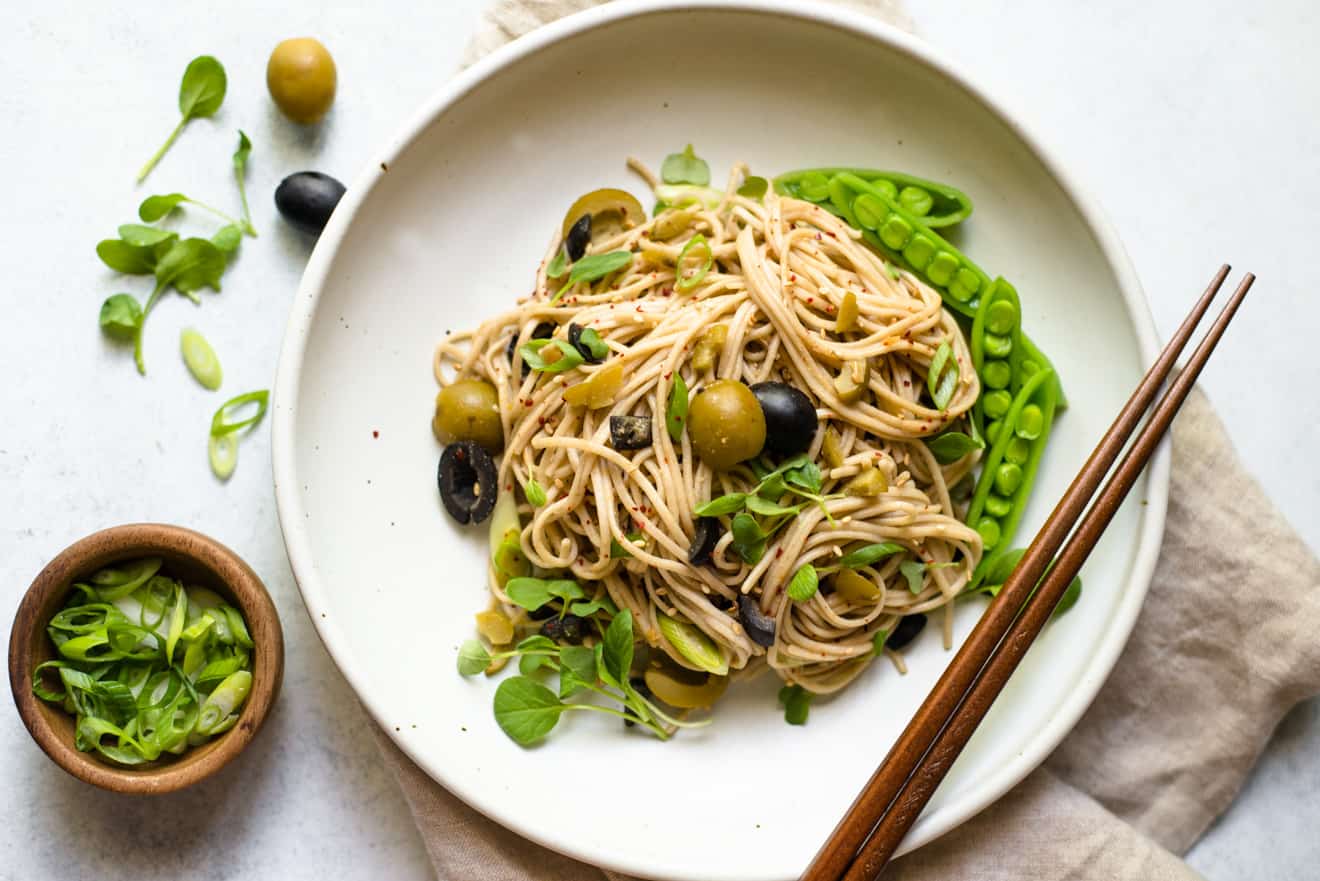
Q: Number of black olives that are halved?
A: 1